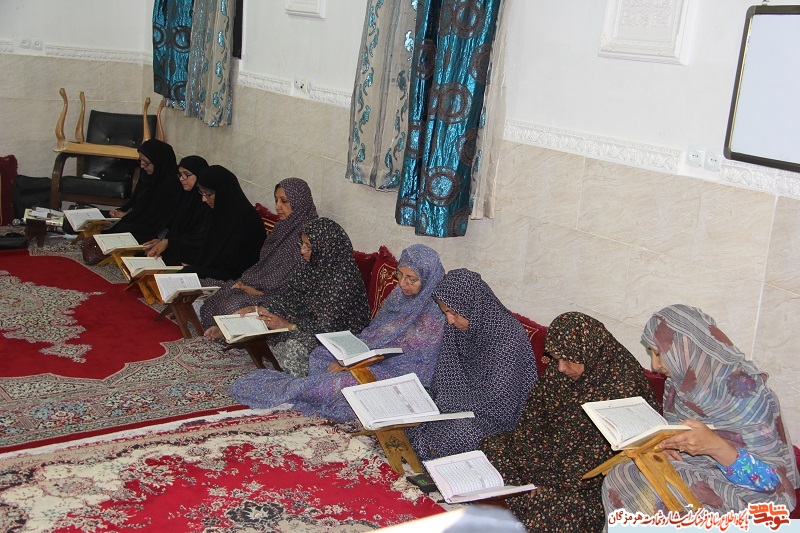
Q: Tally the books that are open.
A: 9